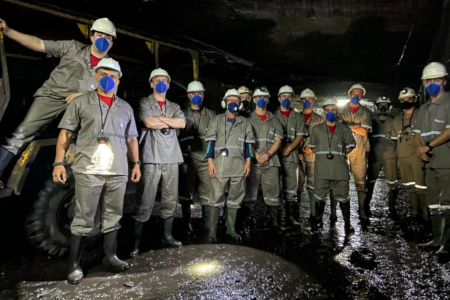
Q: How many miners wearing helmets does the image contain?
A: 14